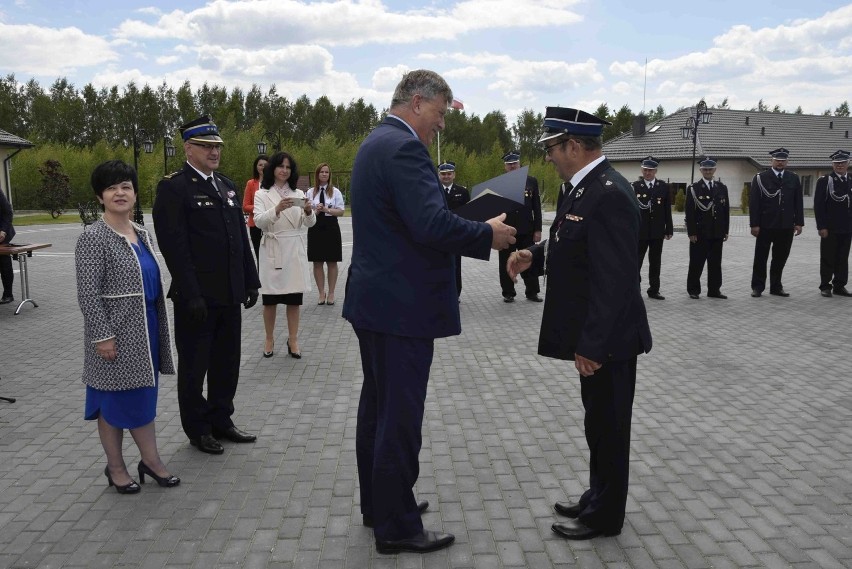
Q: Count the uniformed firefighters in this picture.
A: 8